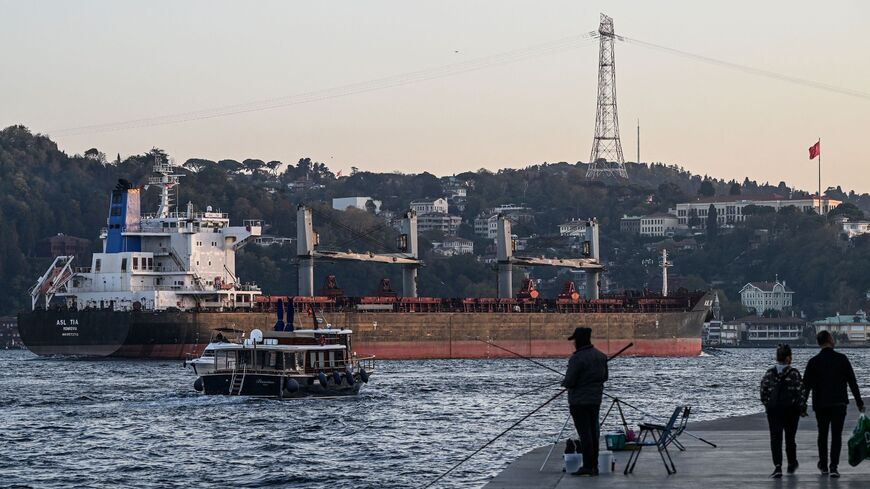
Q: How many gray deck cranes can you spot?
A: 4